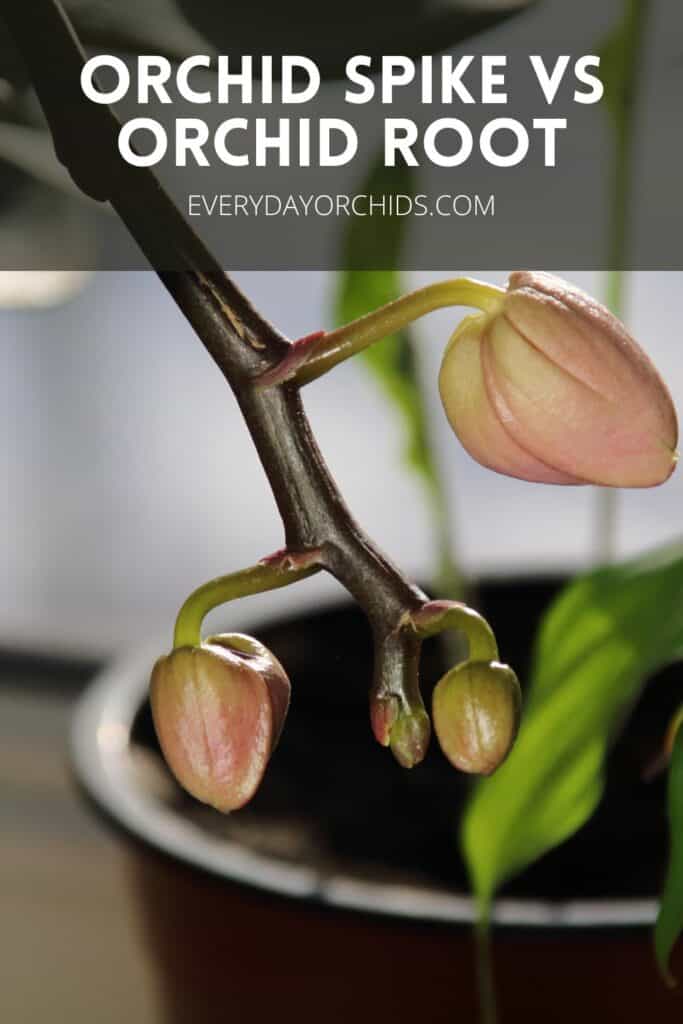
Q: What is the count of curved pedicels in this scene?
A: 3